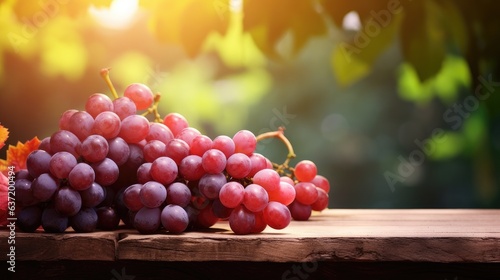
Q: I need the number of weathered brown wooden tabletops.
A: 1